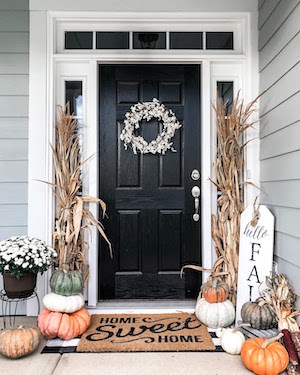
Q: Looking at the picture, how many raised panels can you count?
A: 6